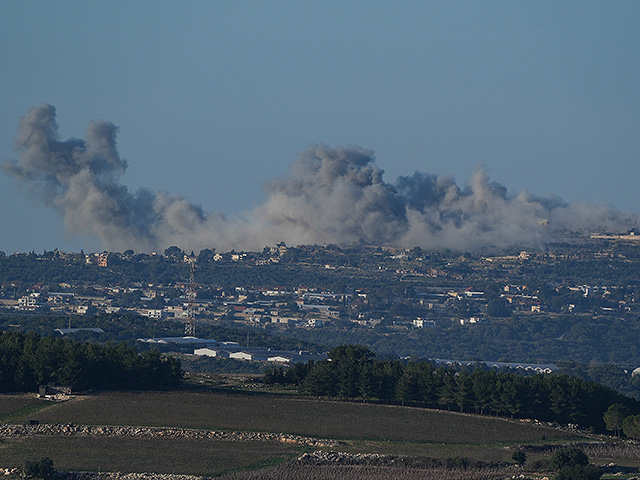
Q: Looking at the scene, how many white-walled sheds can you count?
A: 3